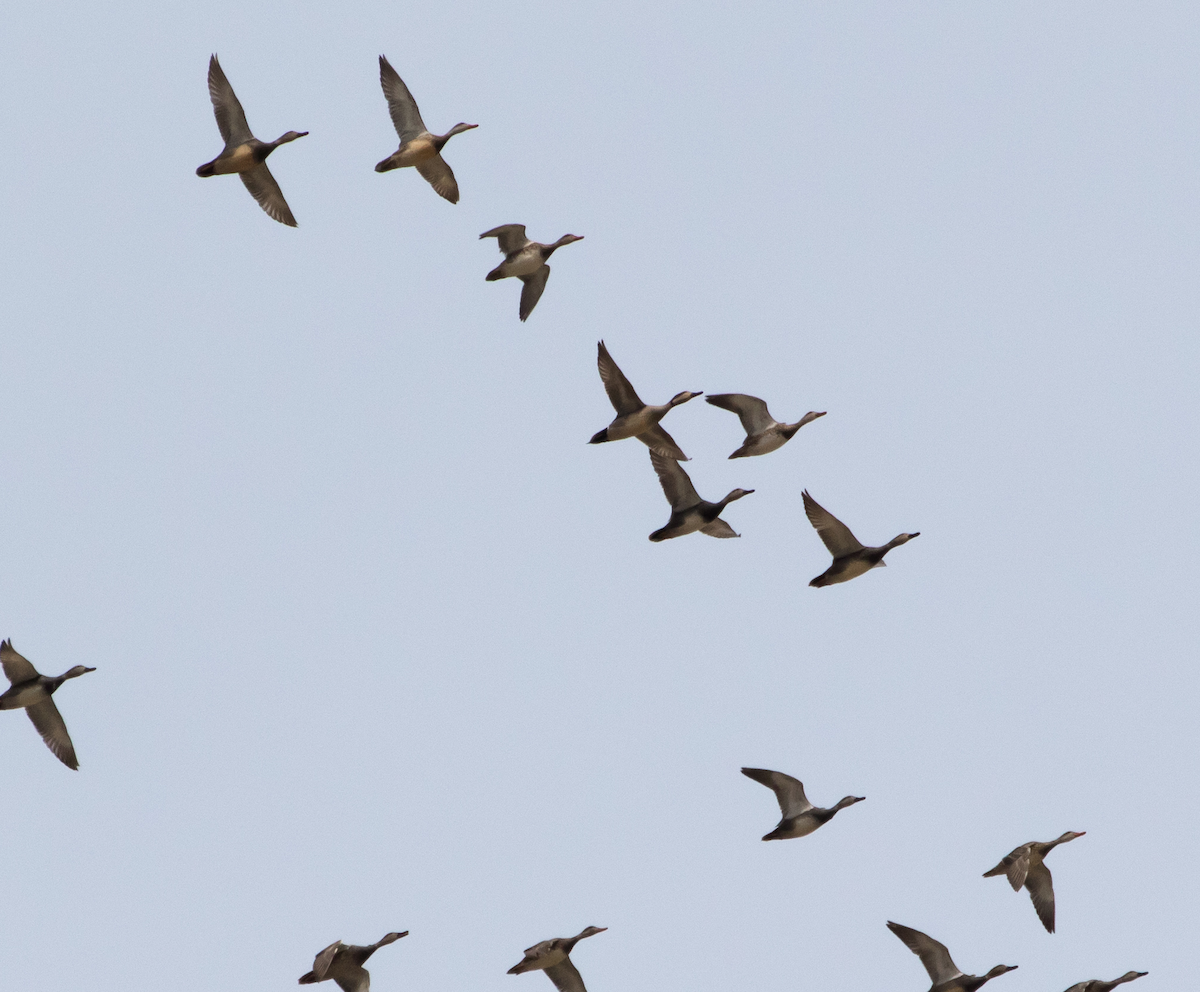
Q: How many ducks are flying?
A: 14